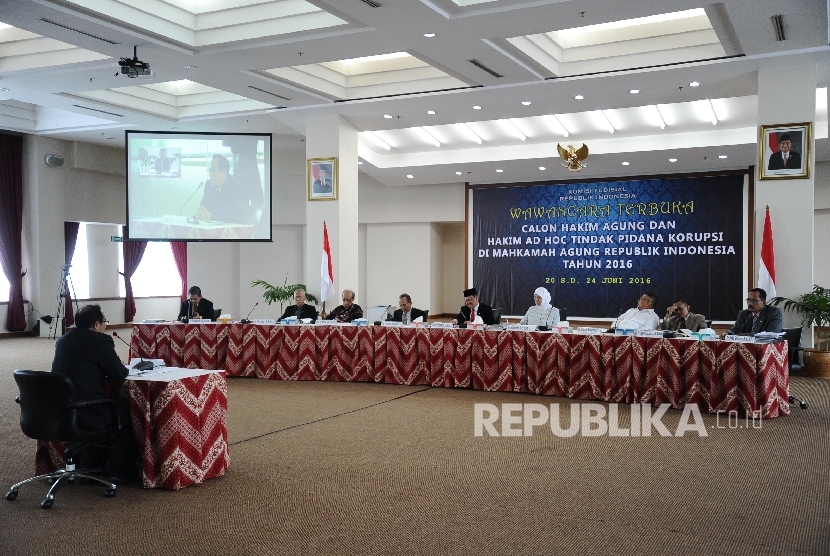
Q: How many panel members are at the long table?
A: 9